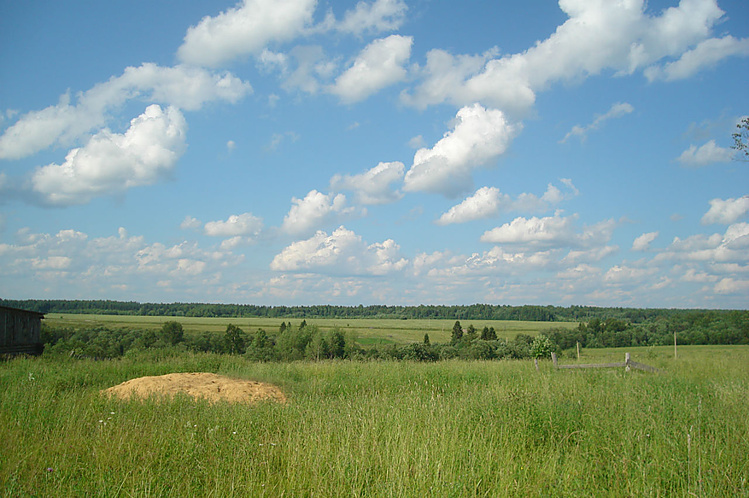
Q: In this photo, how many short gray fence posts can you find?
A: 3